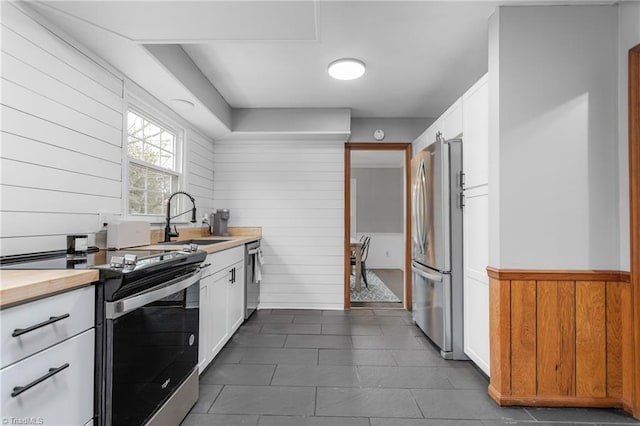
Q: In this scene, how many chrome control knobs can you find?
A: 4